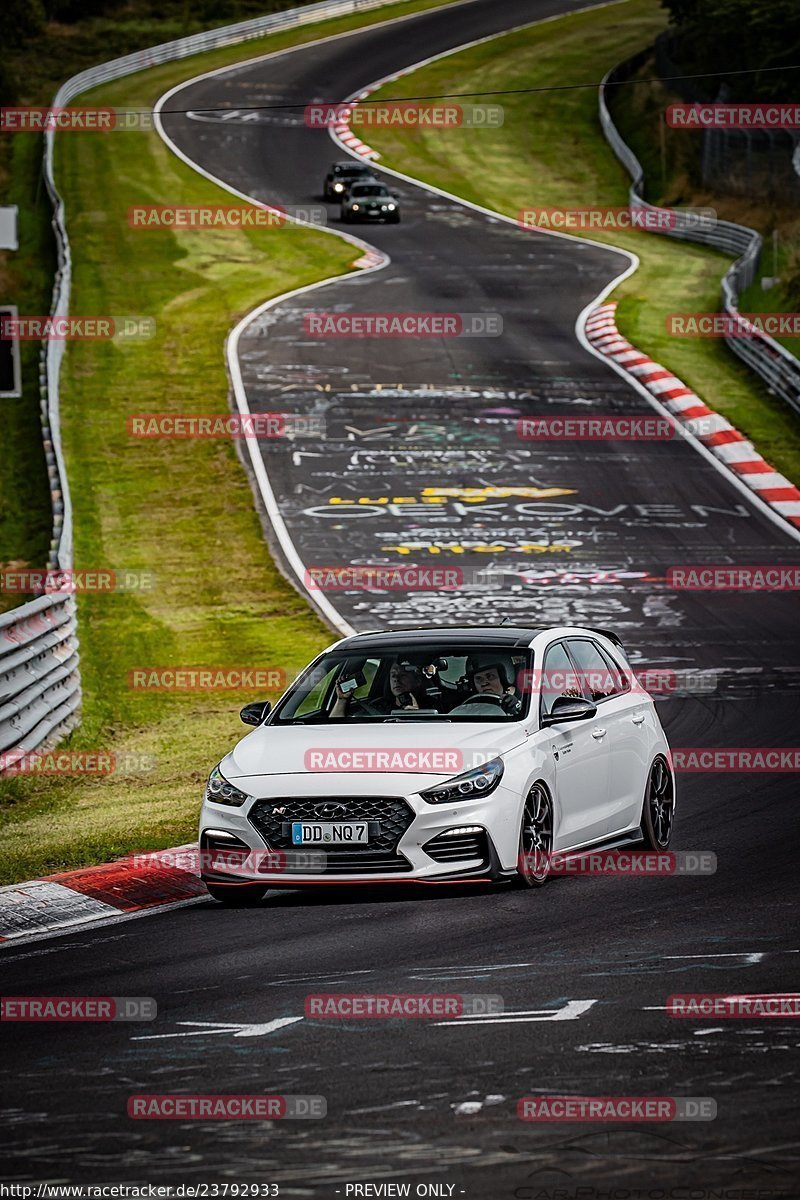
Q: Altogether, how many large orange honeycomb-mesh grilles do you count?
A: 0